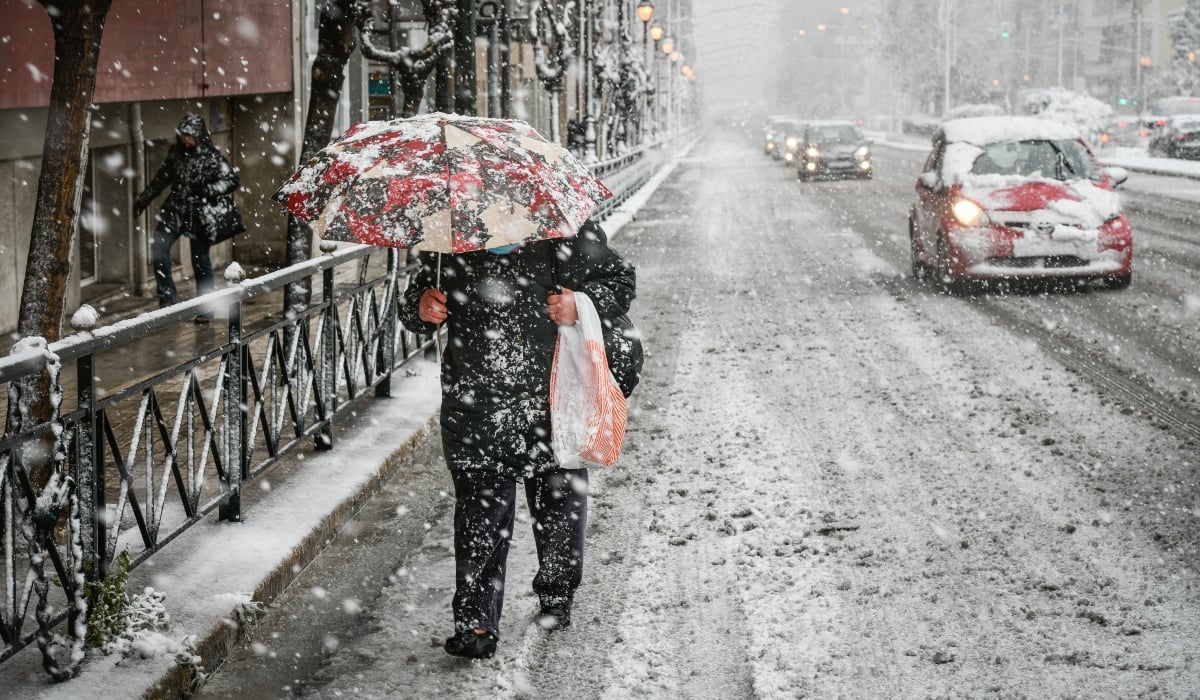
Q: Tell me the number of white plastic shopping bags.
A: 1